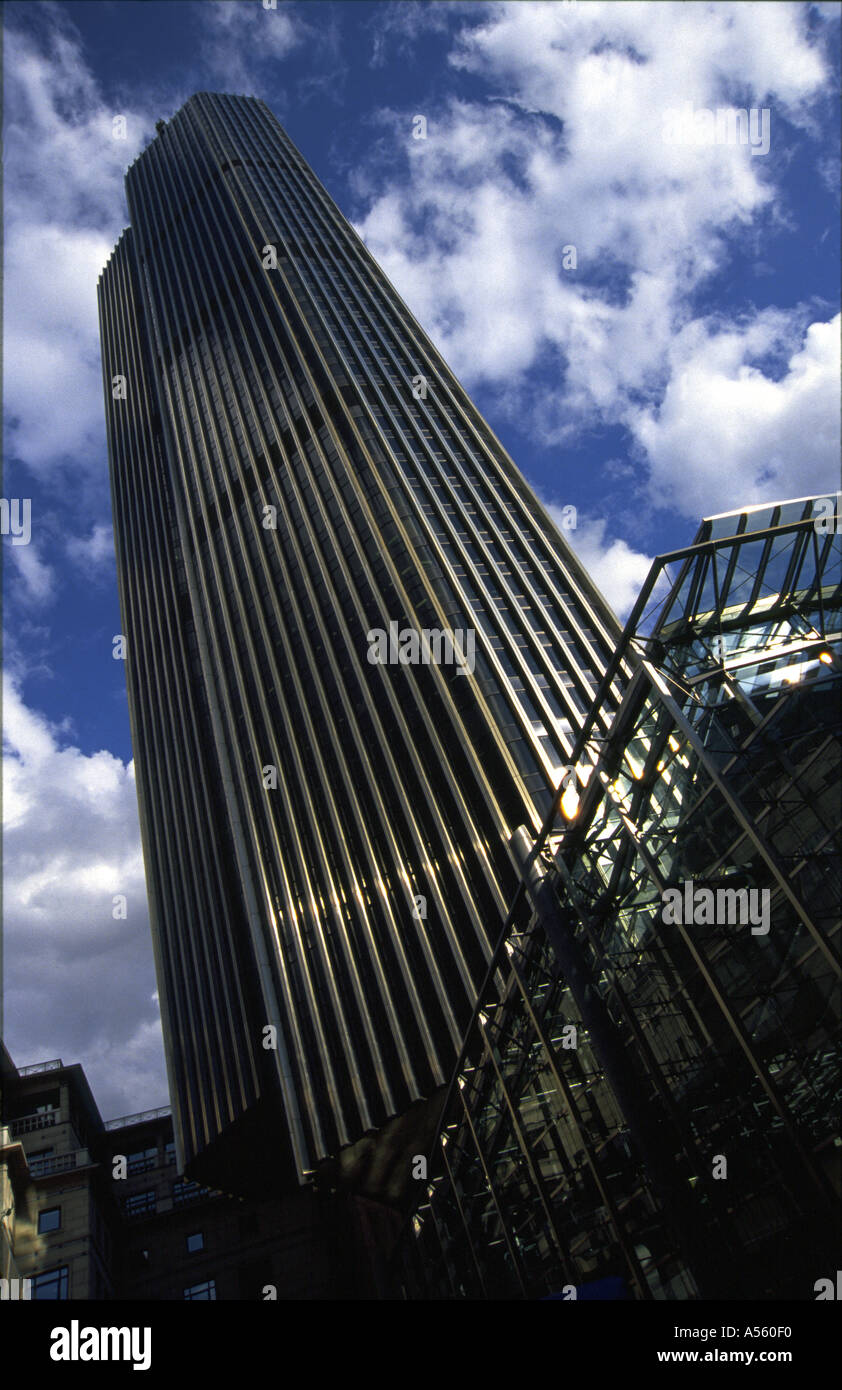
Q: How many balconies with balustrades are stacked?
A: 2